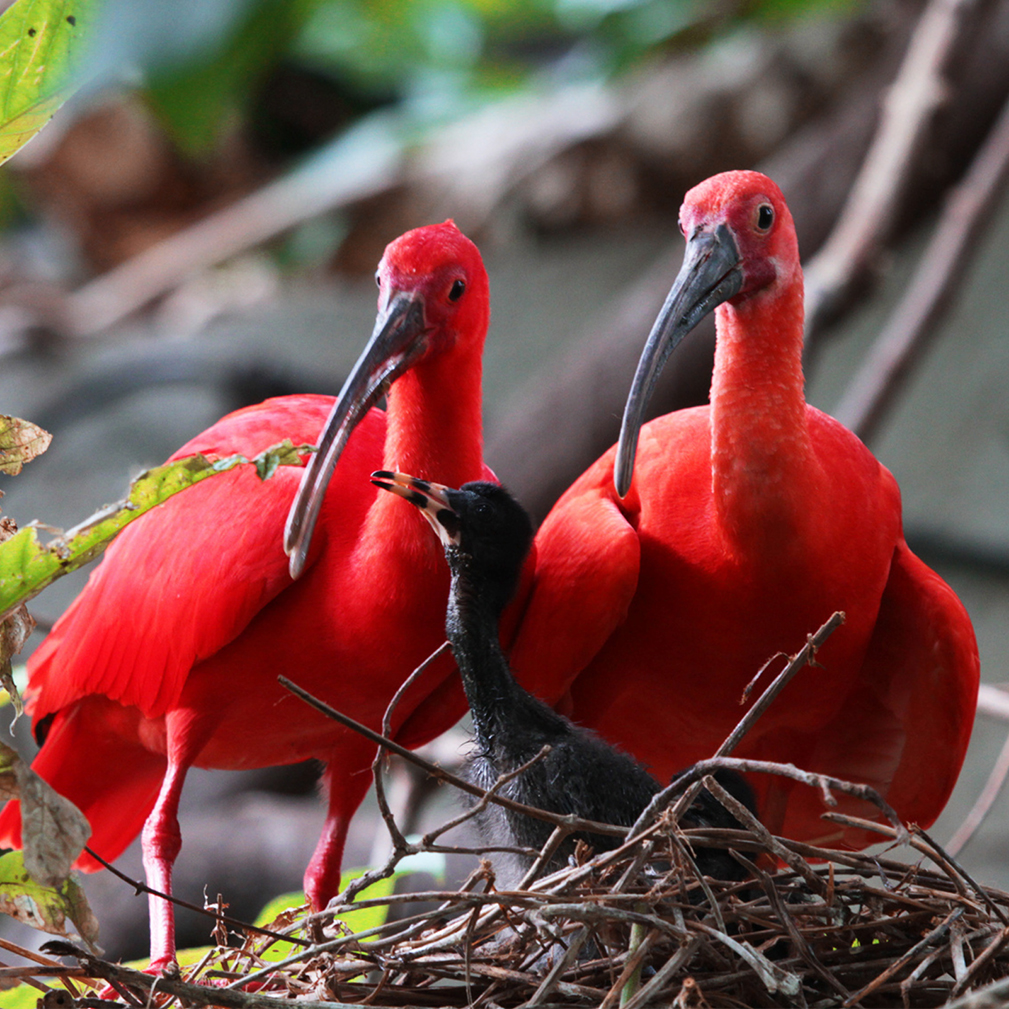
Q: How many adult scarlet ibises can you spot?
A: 2